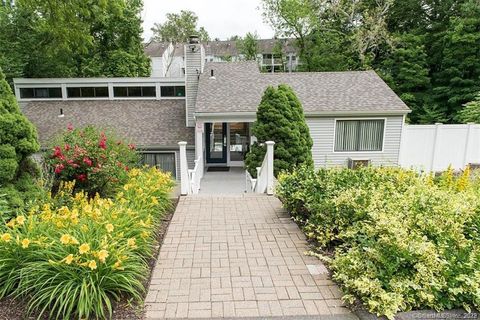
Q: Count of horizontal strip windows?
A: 4